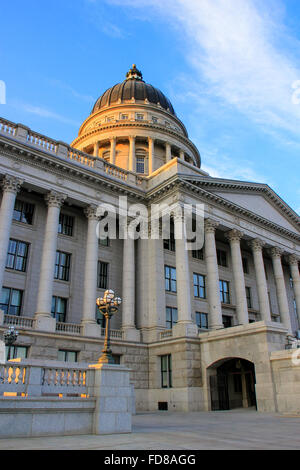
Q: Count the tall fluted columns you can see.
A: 10